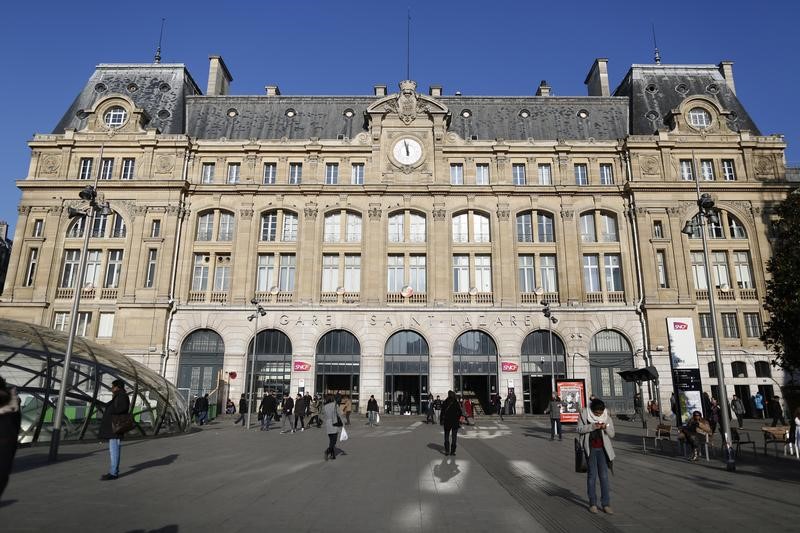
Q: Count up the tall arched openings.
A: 7